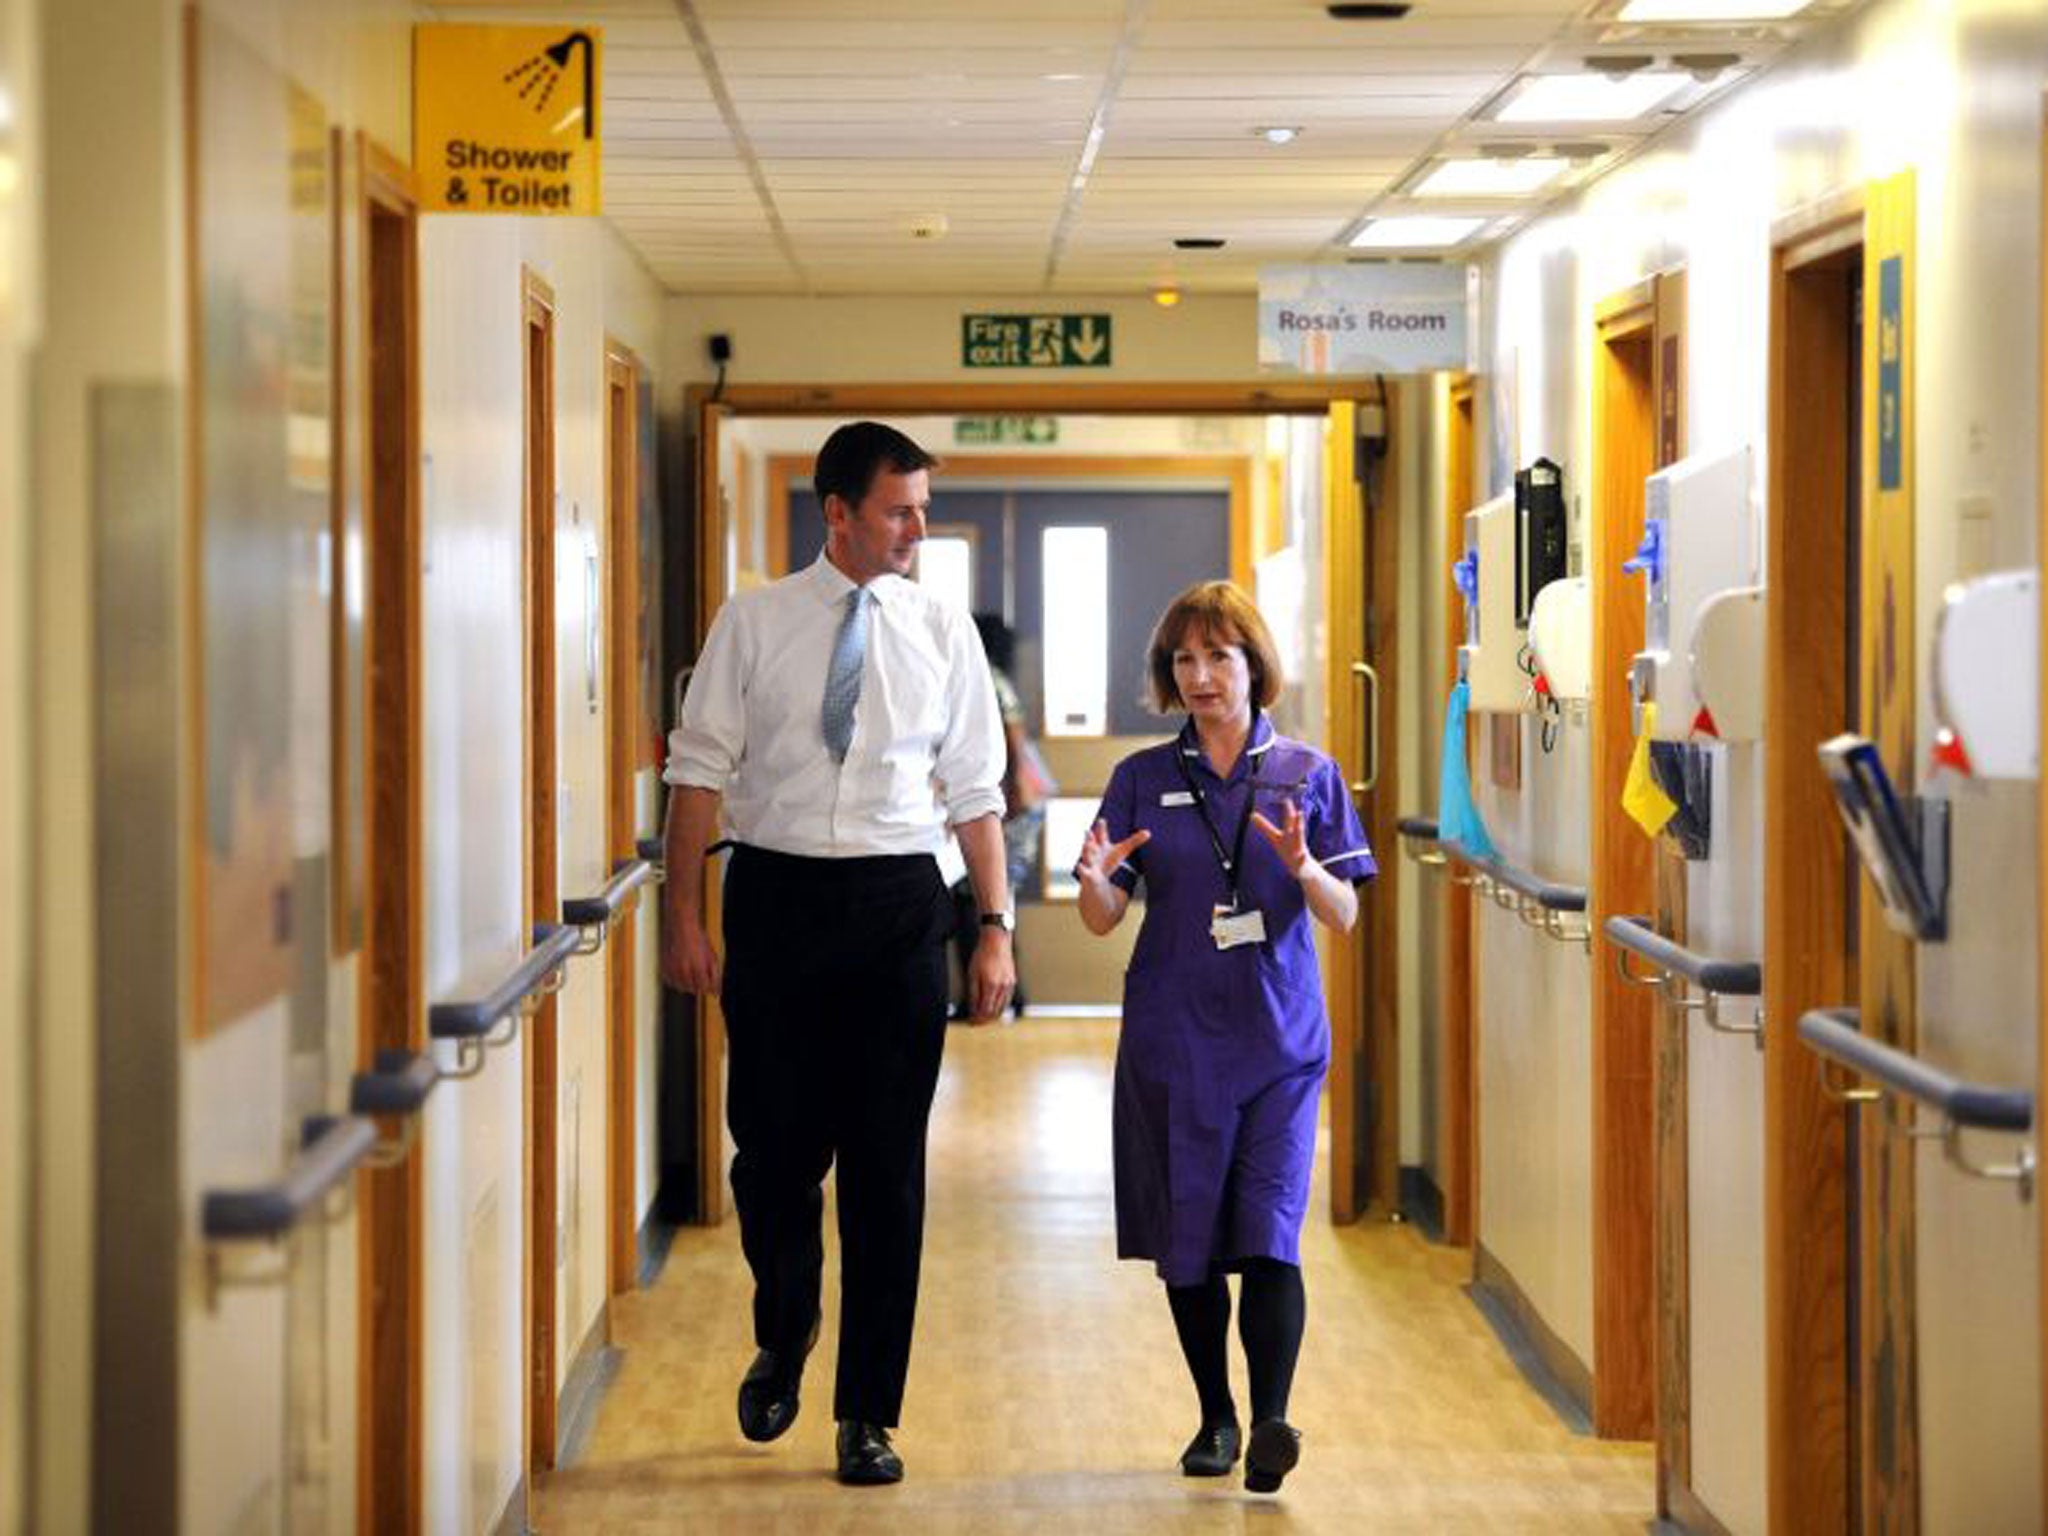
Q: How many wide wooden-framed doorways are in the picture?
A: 2